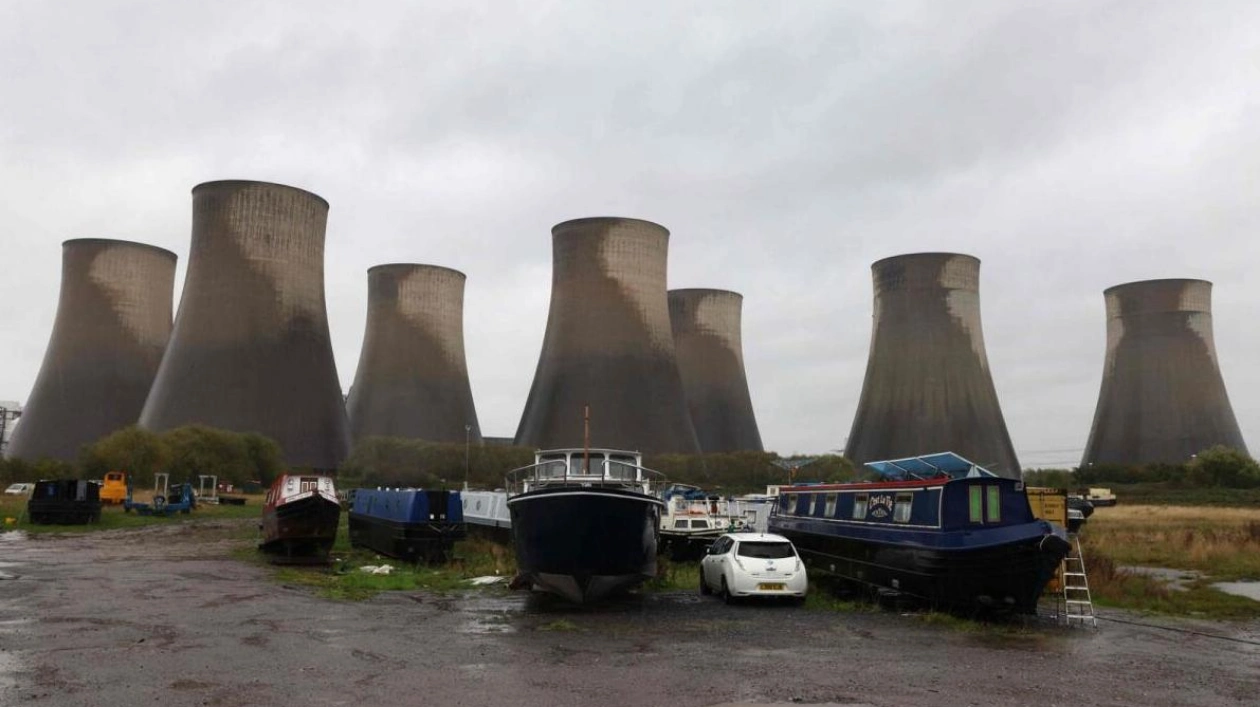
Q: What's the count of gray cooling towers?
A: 7